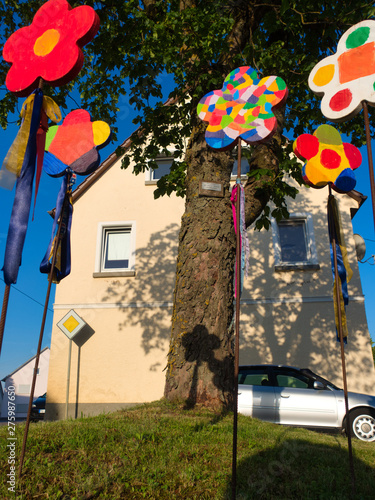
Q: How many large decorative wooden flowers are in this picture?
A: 5